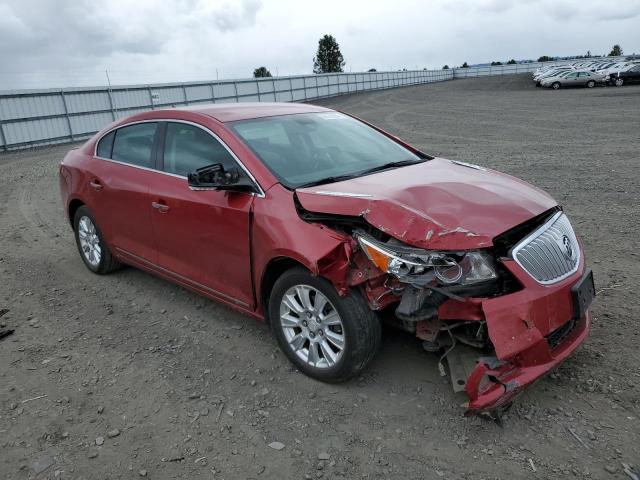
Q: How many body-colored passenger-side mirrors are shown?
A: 0